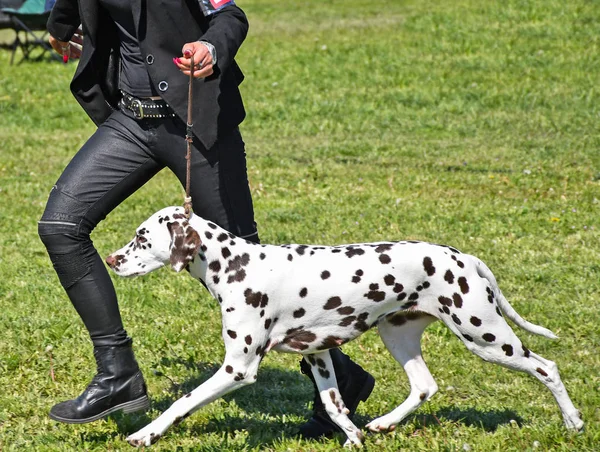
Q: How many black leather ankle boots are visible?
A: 2